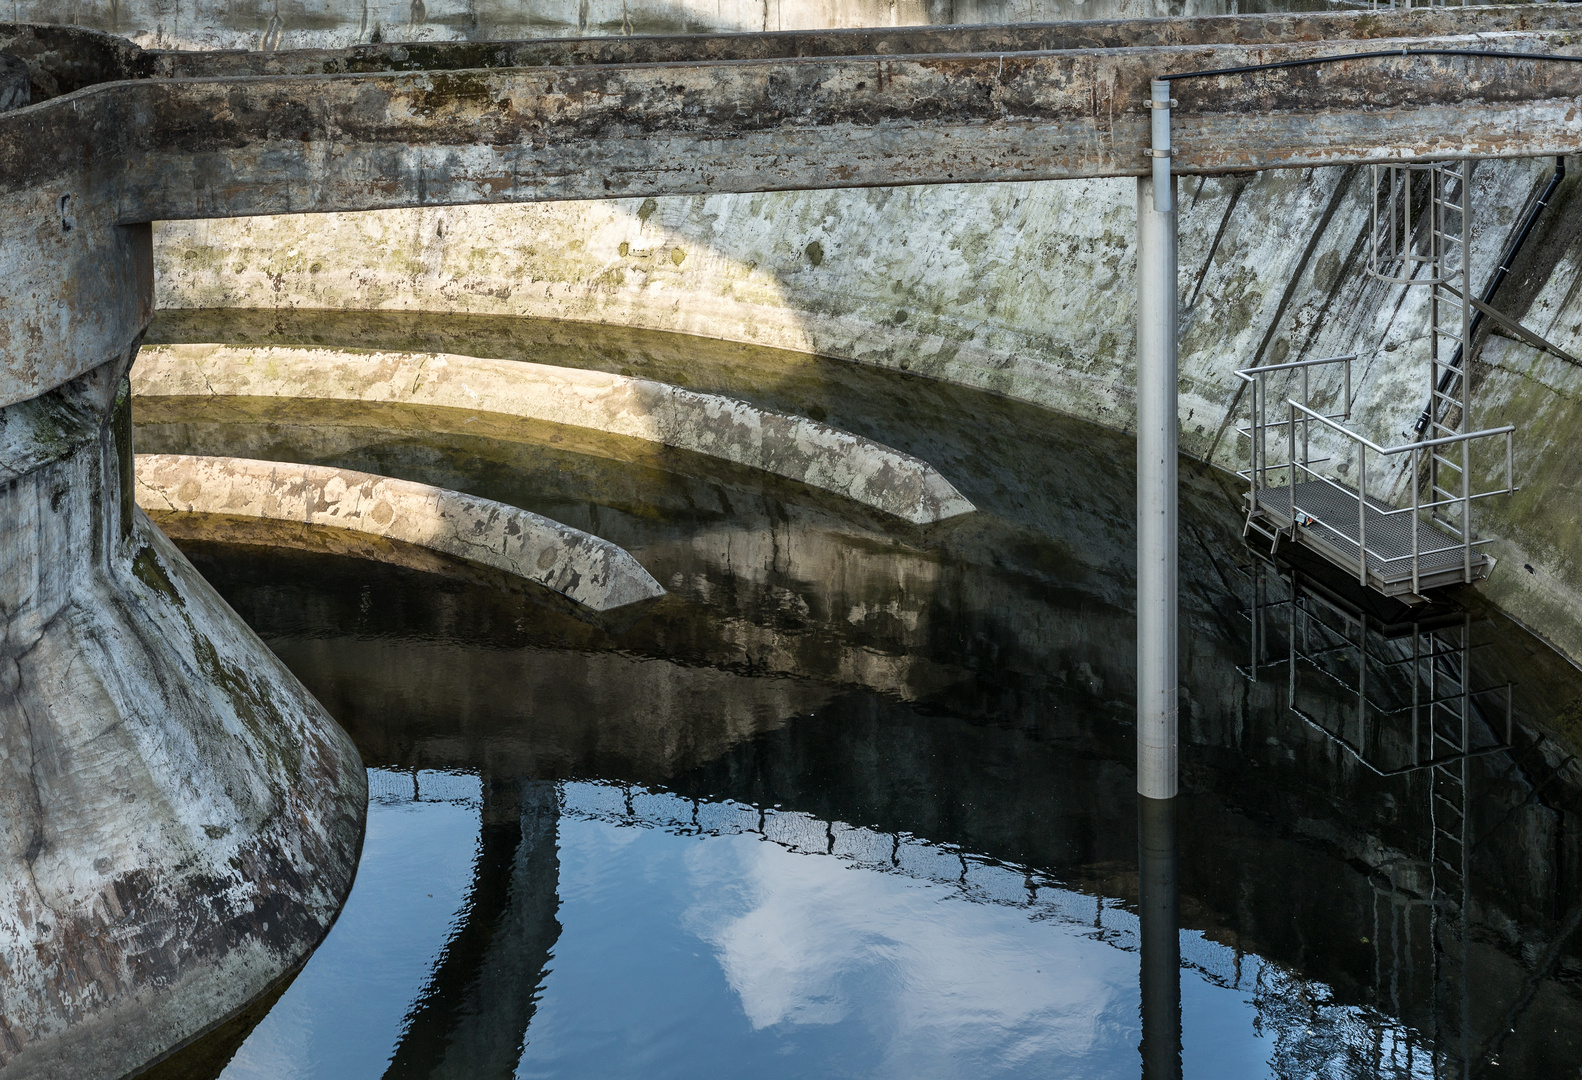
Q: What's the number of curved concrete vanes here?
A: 2